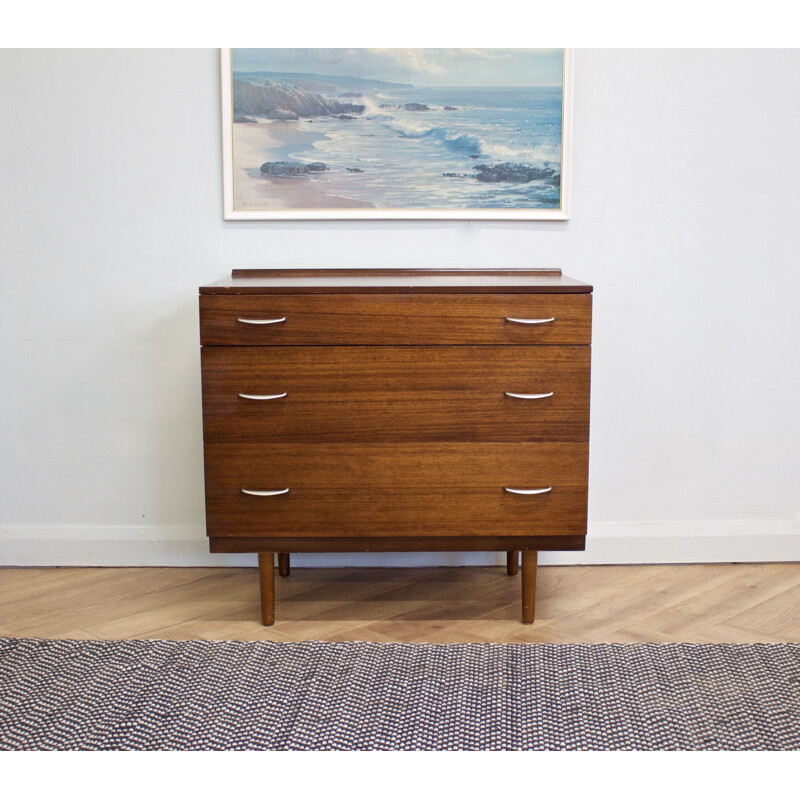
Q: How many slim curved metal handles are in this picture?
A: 6